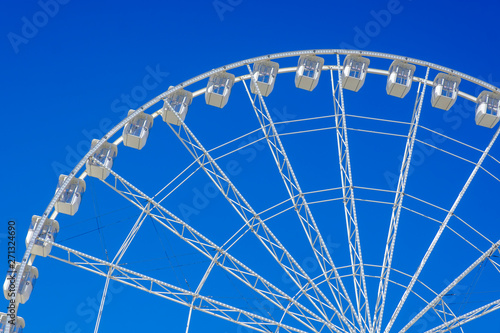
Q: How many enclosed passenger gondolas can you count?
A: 14